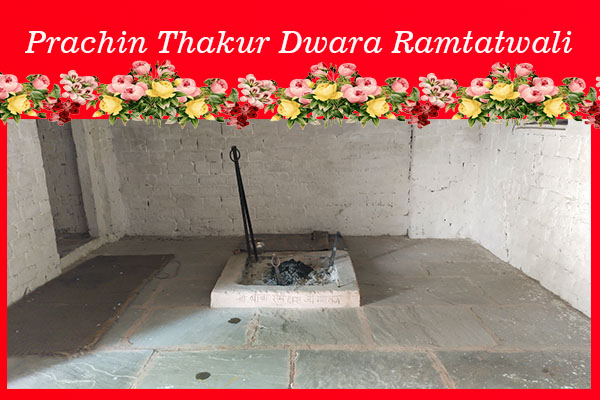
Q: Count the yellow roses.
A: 10